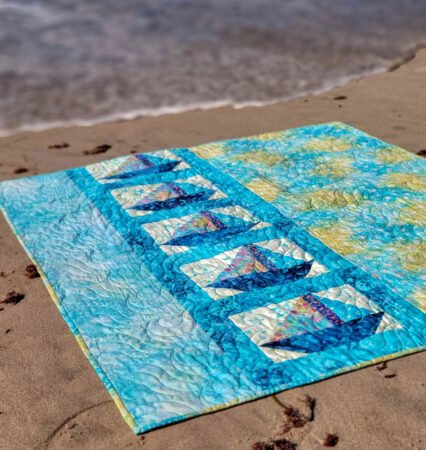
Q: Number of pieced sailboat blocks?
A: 5